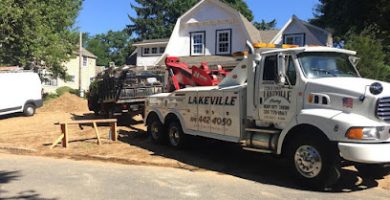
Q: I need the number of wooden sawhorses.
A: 1